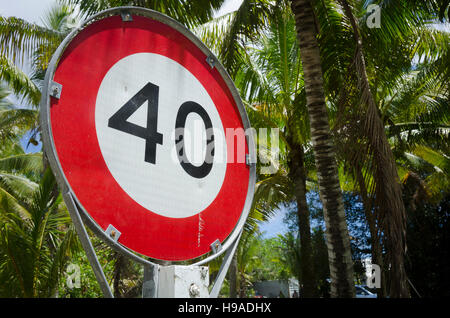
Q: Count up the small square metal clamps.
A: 6